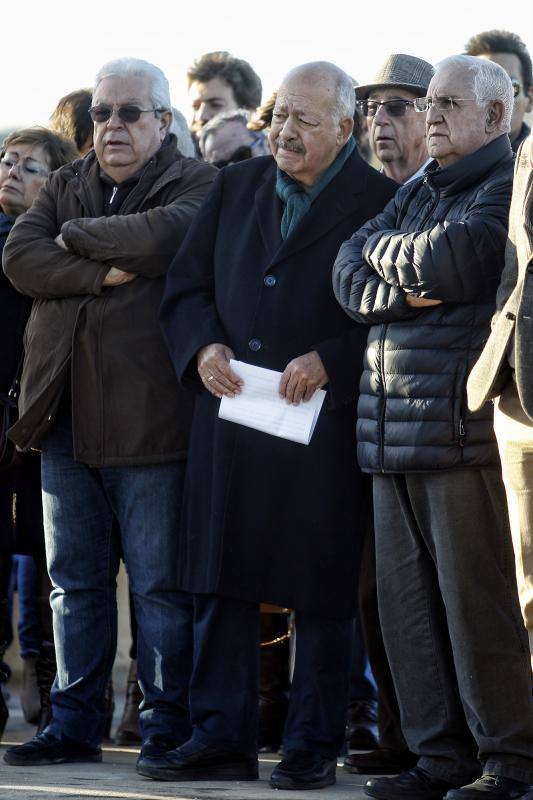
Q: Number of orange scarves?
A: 0